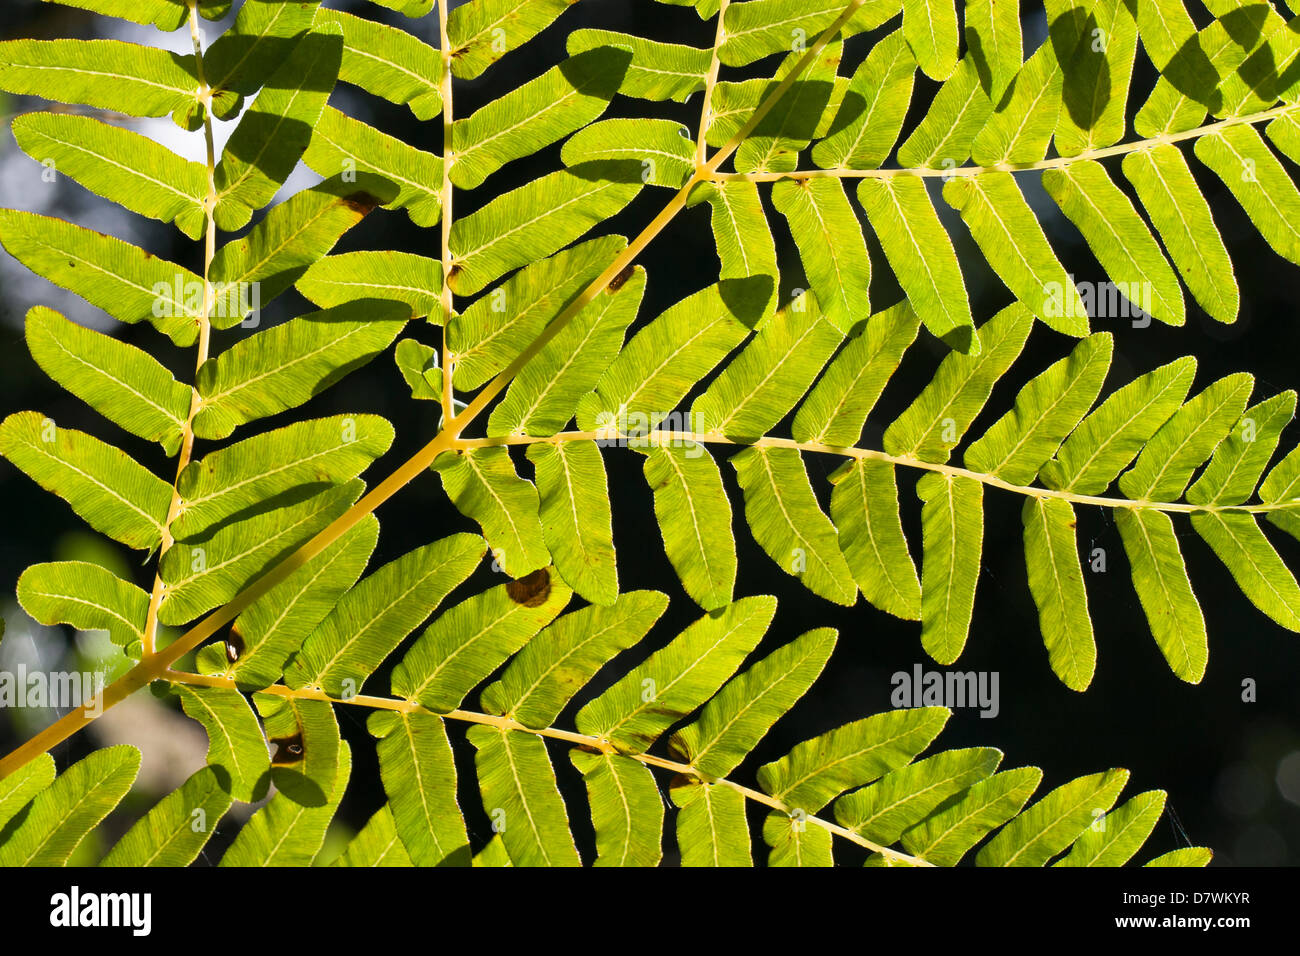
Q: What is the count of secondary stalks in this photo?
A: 6